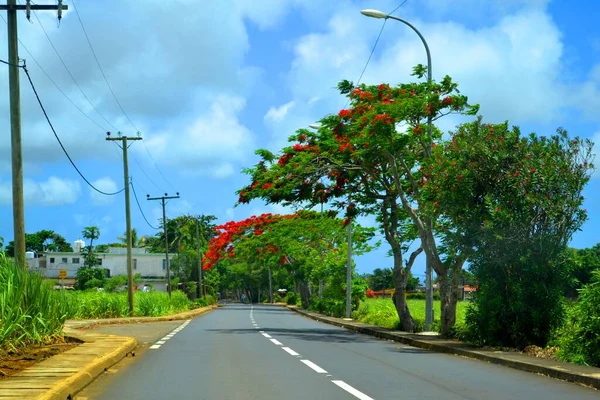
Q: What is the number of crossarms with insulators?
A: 3